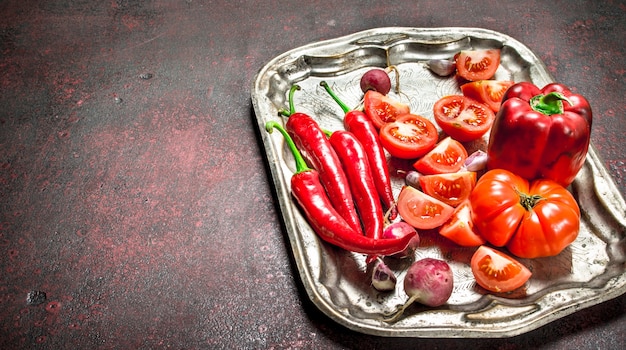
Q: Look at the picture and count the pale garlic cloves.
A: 4